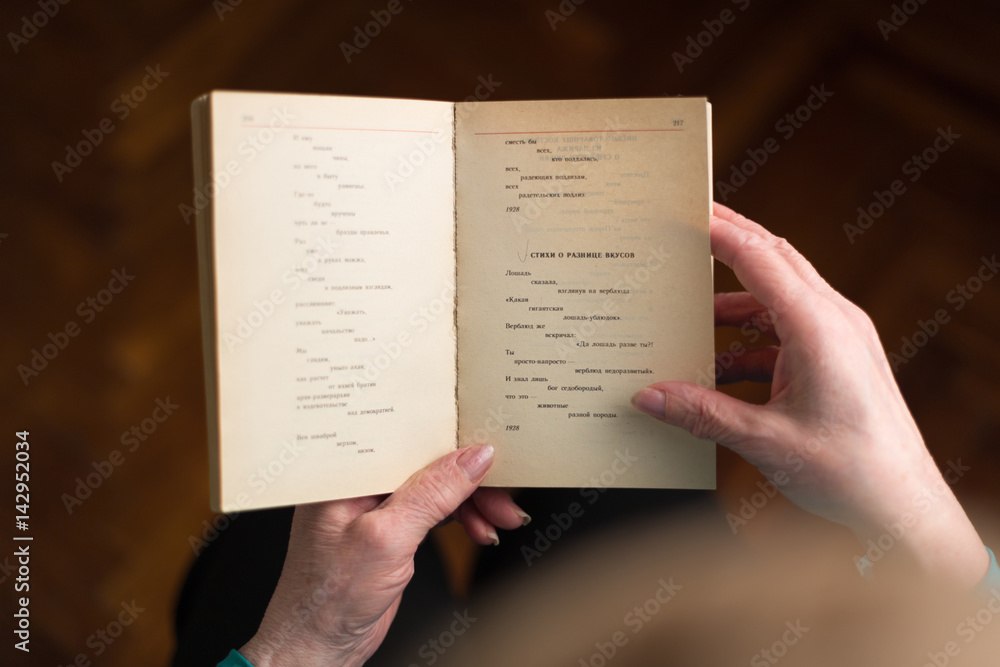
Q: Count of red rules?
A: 2